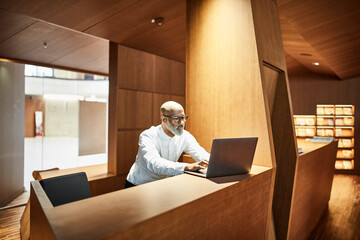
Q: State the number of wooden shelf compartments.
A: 11